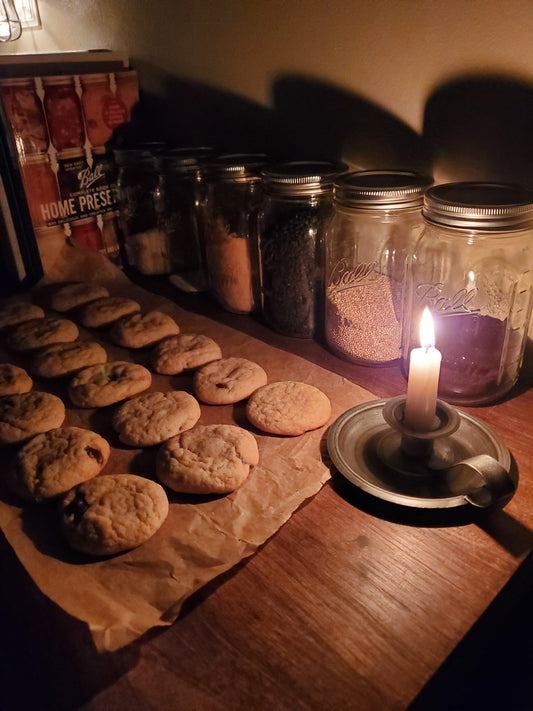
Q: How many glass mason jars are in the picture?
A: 6